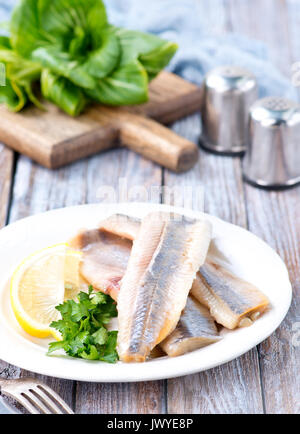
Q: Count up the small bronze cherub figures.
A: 0